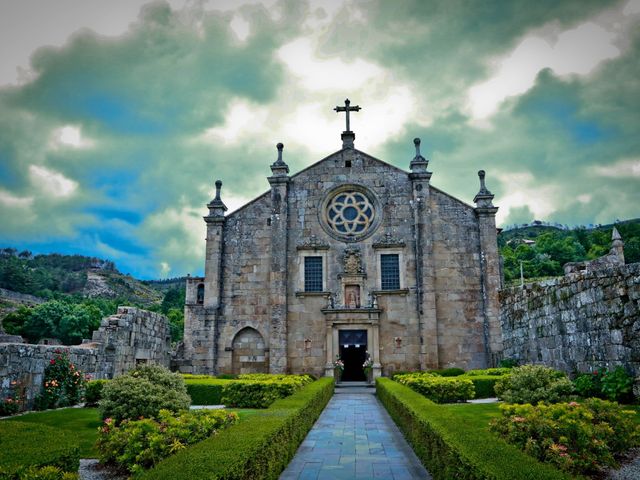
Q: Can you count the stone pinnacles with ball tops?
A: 4